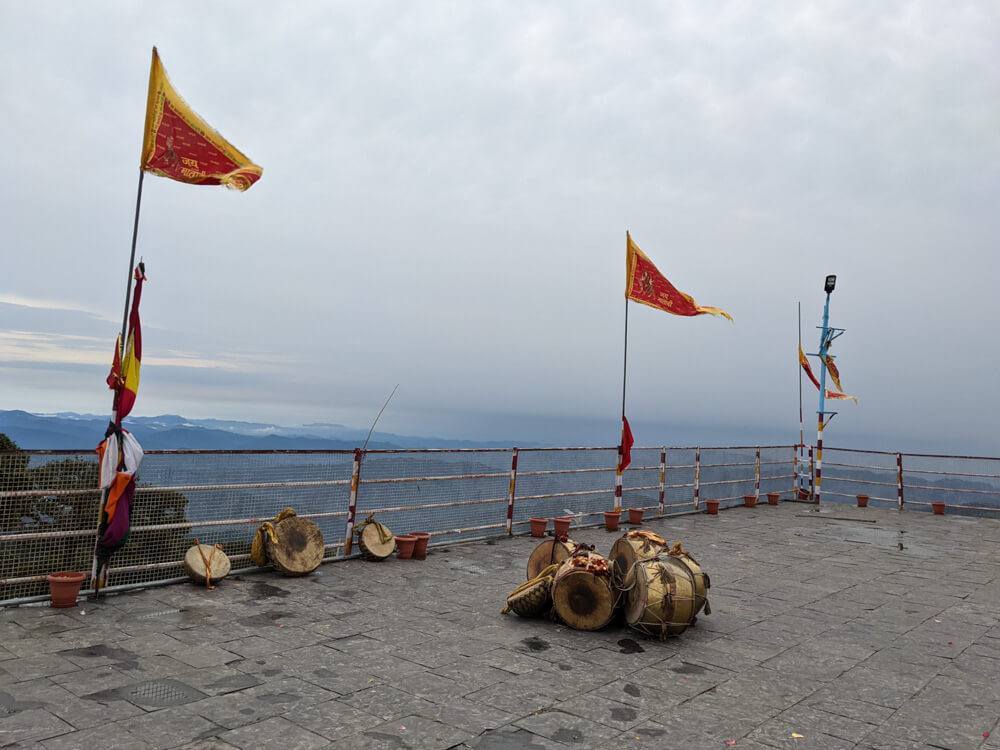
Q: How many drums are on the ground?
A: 9